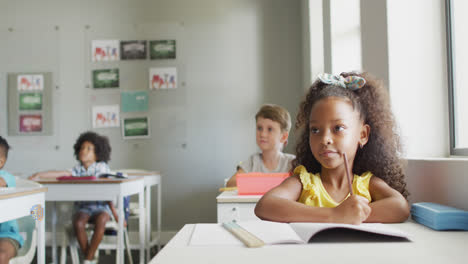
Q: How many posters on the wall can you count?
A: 11